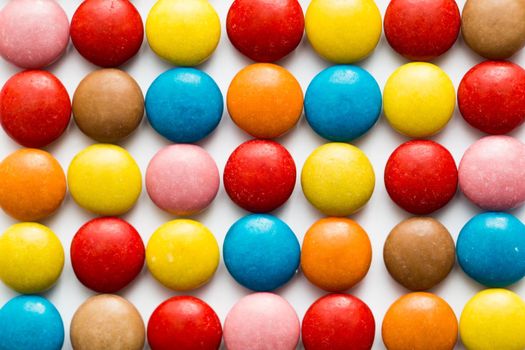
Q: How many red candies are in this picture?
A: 10